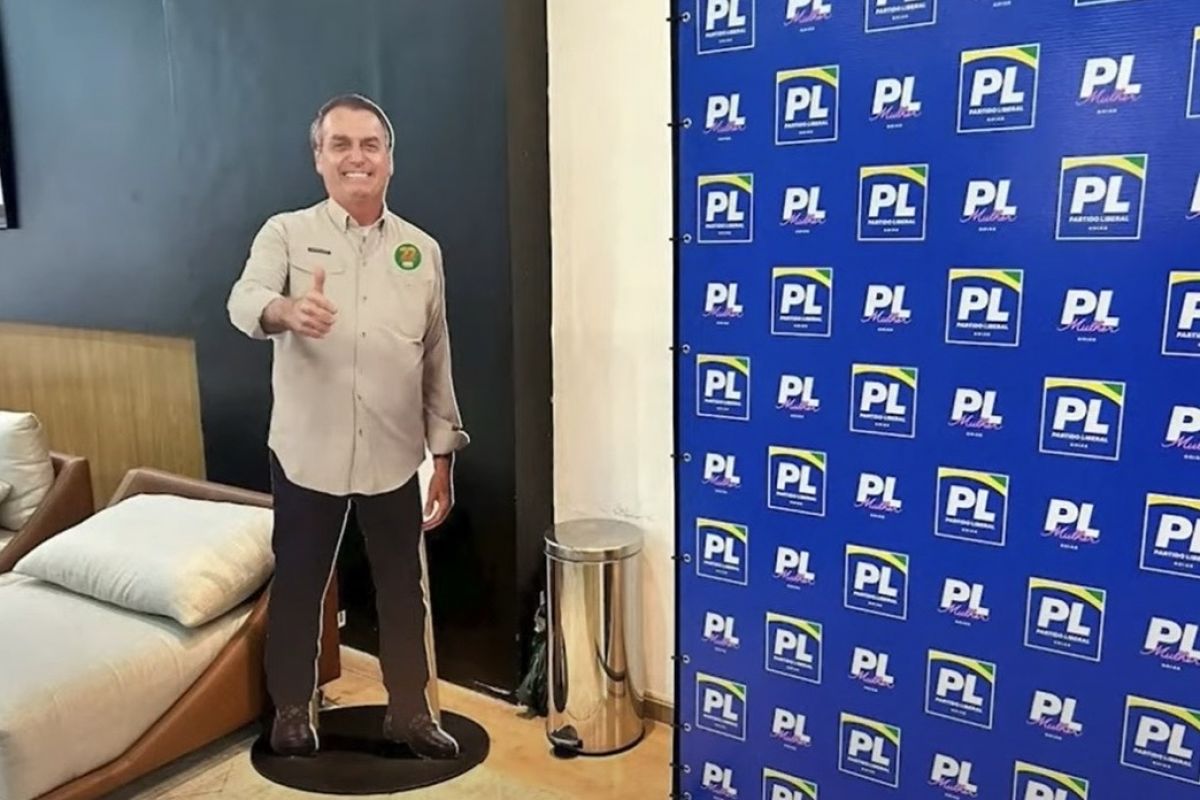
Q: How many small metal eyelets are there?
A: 10